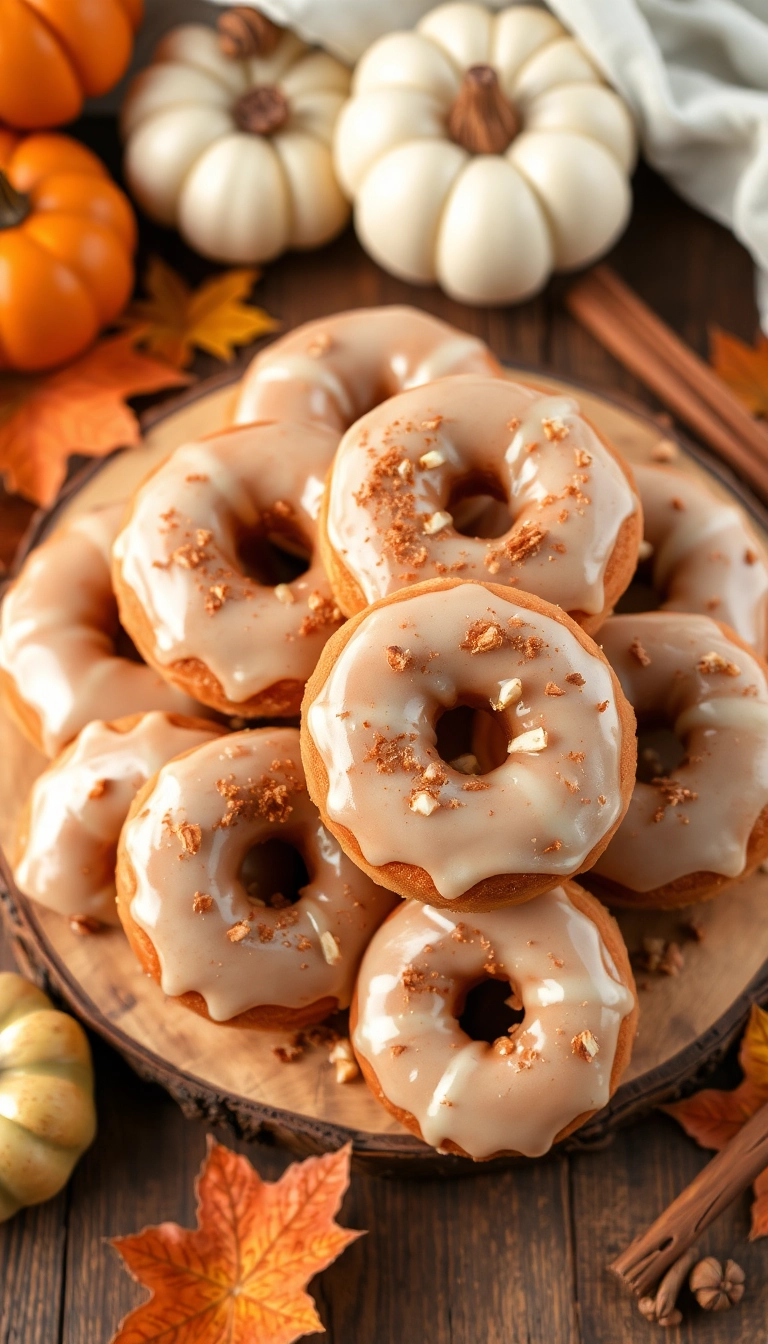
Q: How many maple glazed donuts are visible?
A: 10